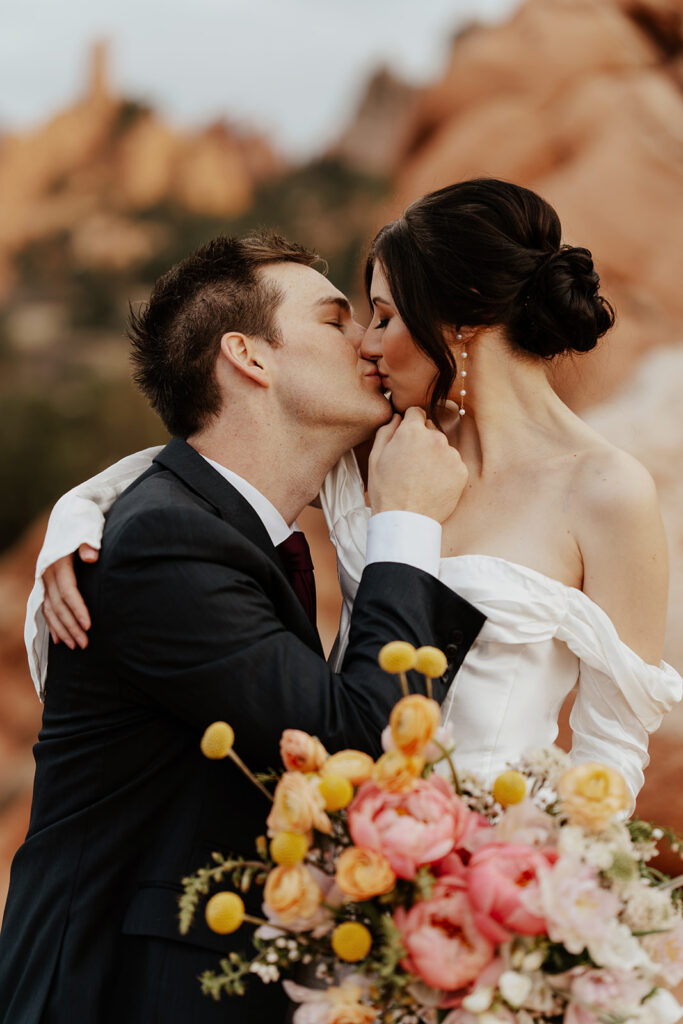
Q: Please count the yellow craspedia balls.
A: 8